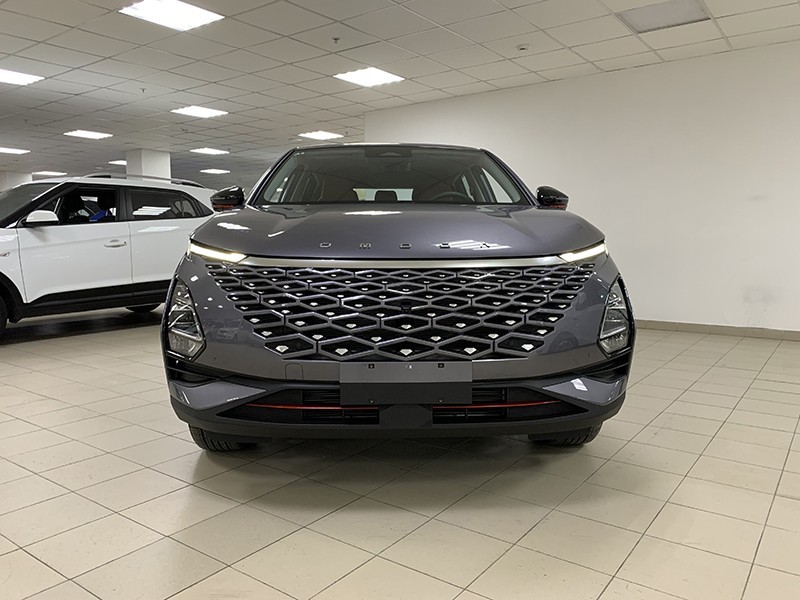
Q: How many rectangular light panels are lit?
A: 11